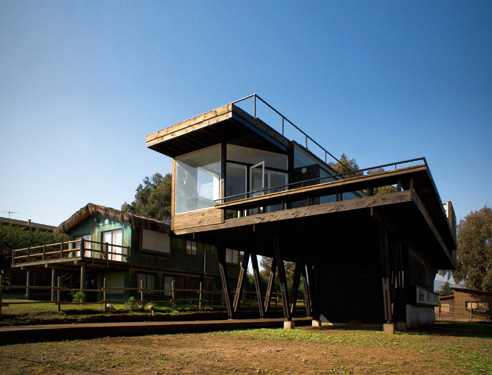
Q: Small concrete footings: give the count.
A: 3